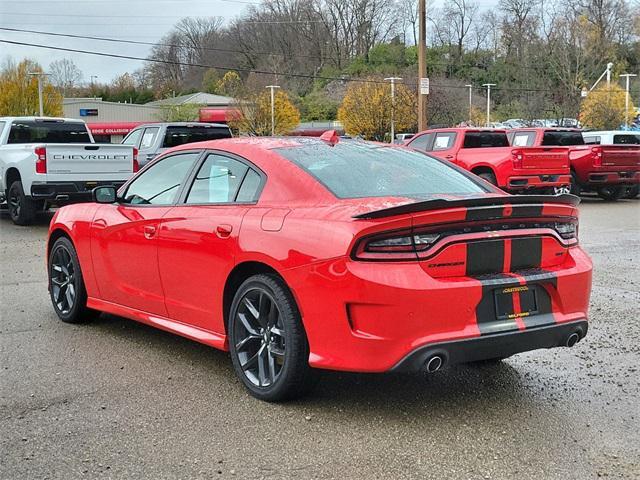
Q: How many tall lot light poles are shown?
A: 6